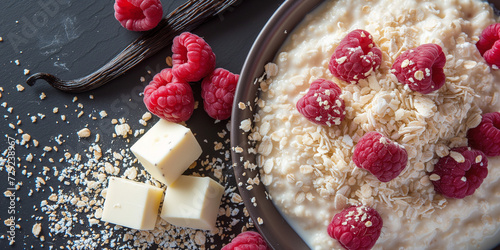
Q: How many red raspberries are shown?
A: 13